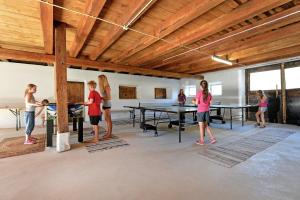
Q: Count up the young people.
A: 6